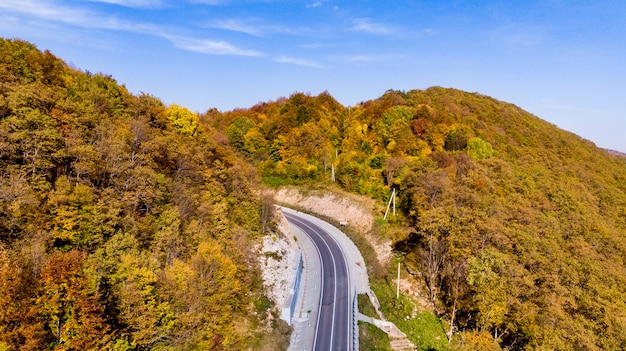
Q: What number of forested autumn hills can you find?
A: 2